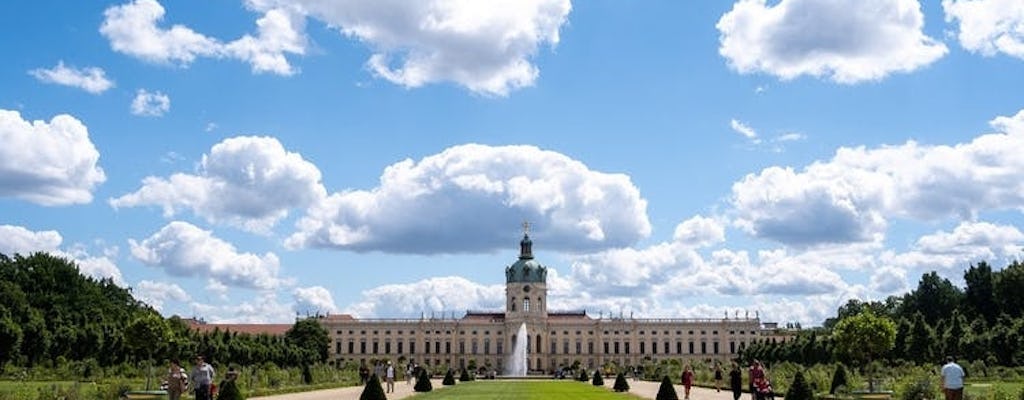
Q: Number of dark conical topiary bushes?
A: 12